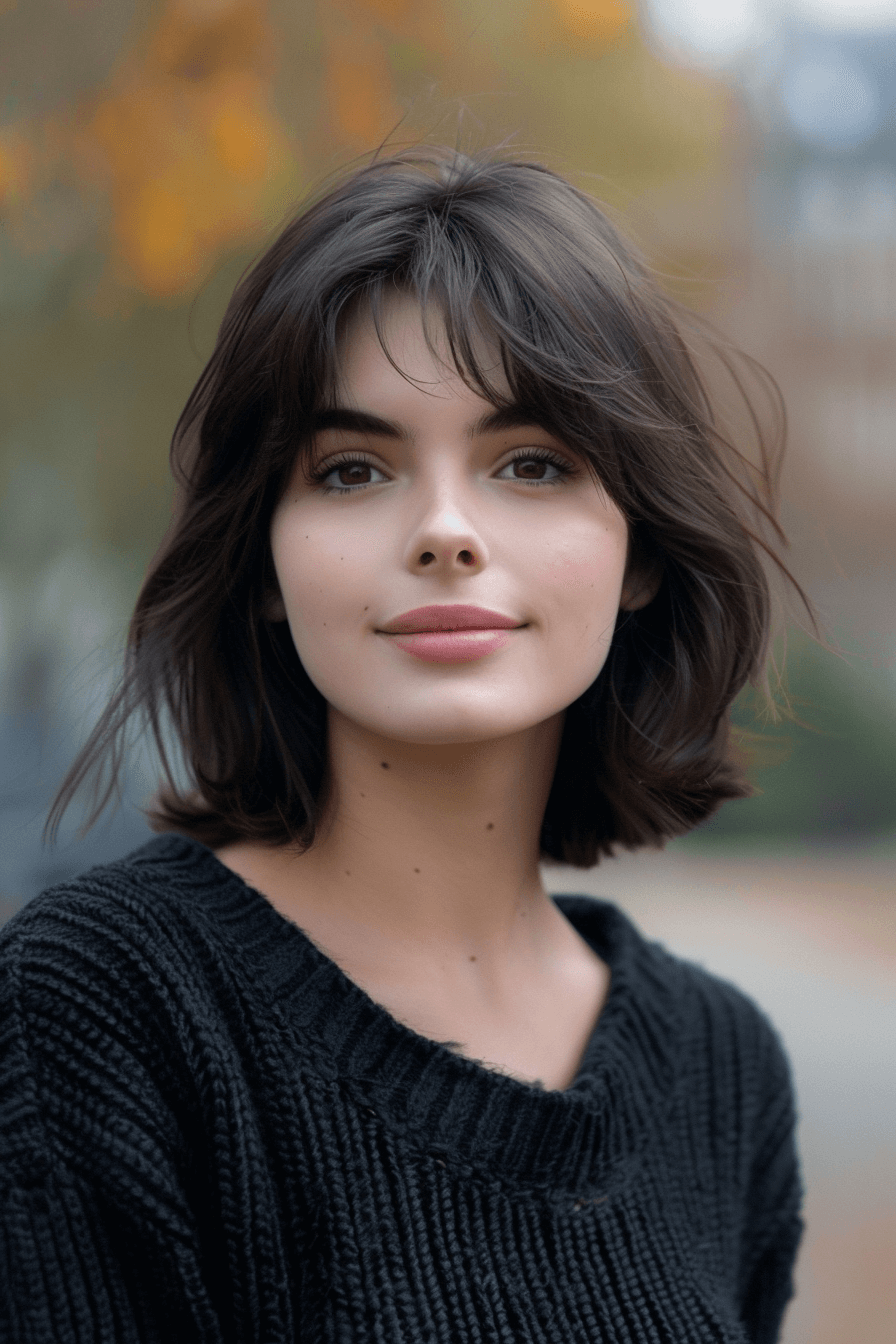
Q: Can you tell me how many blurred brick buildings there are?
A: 1